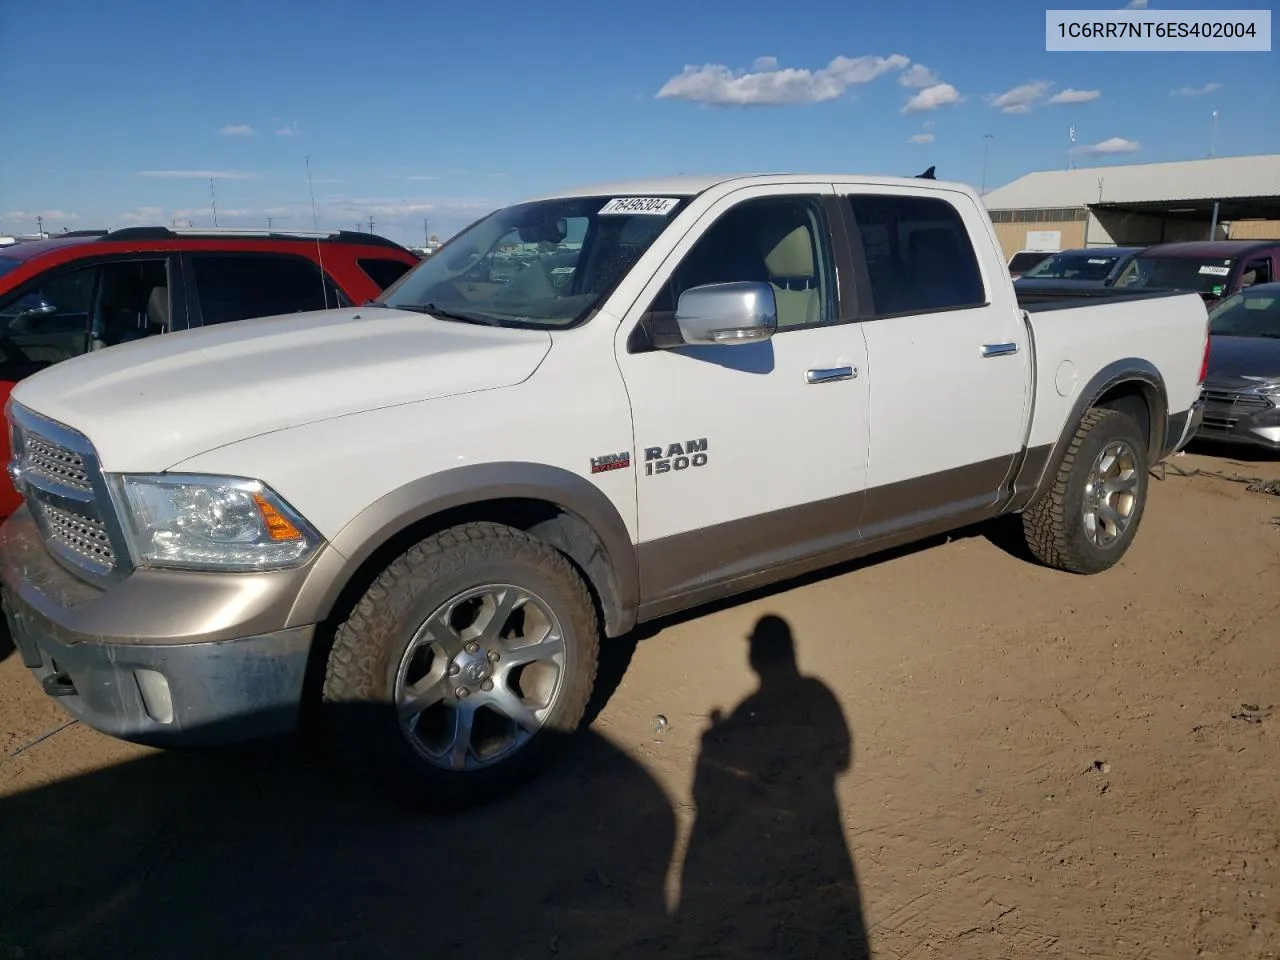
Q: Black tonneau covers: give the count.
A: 1